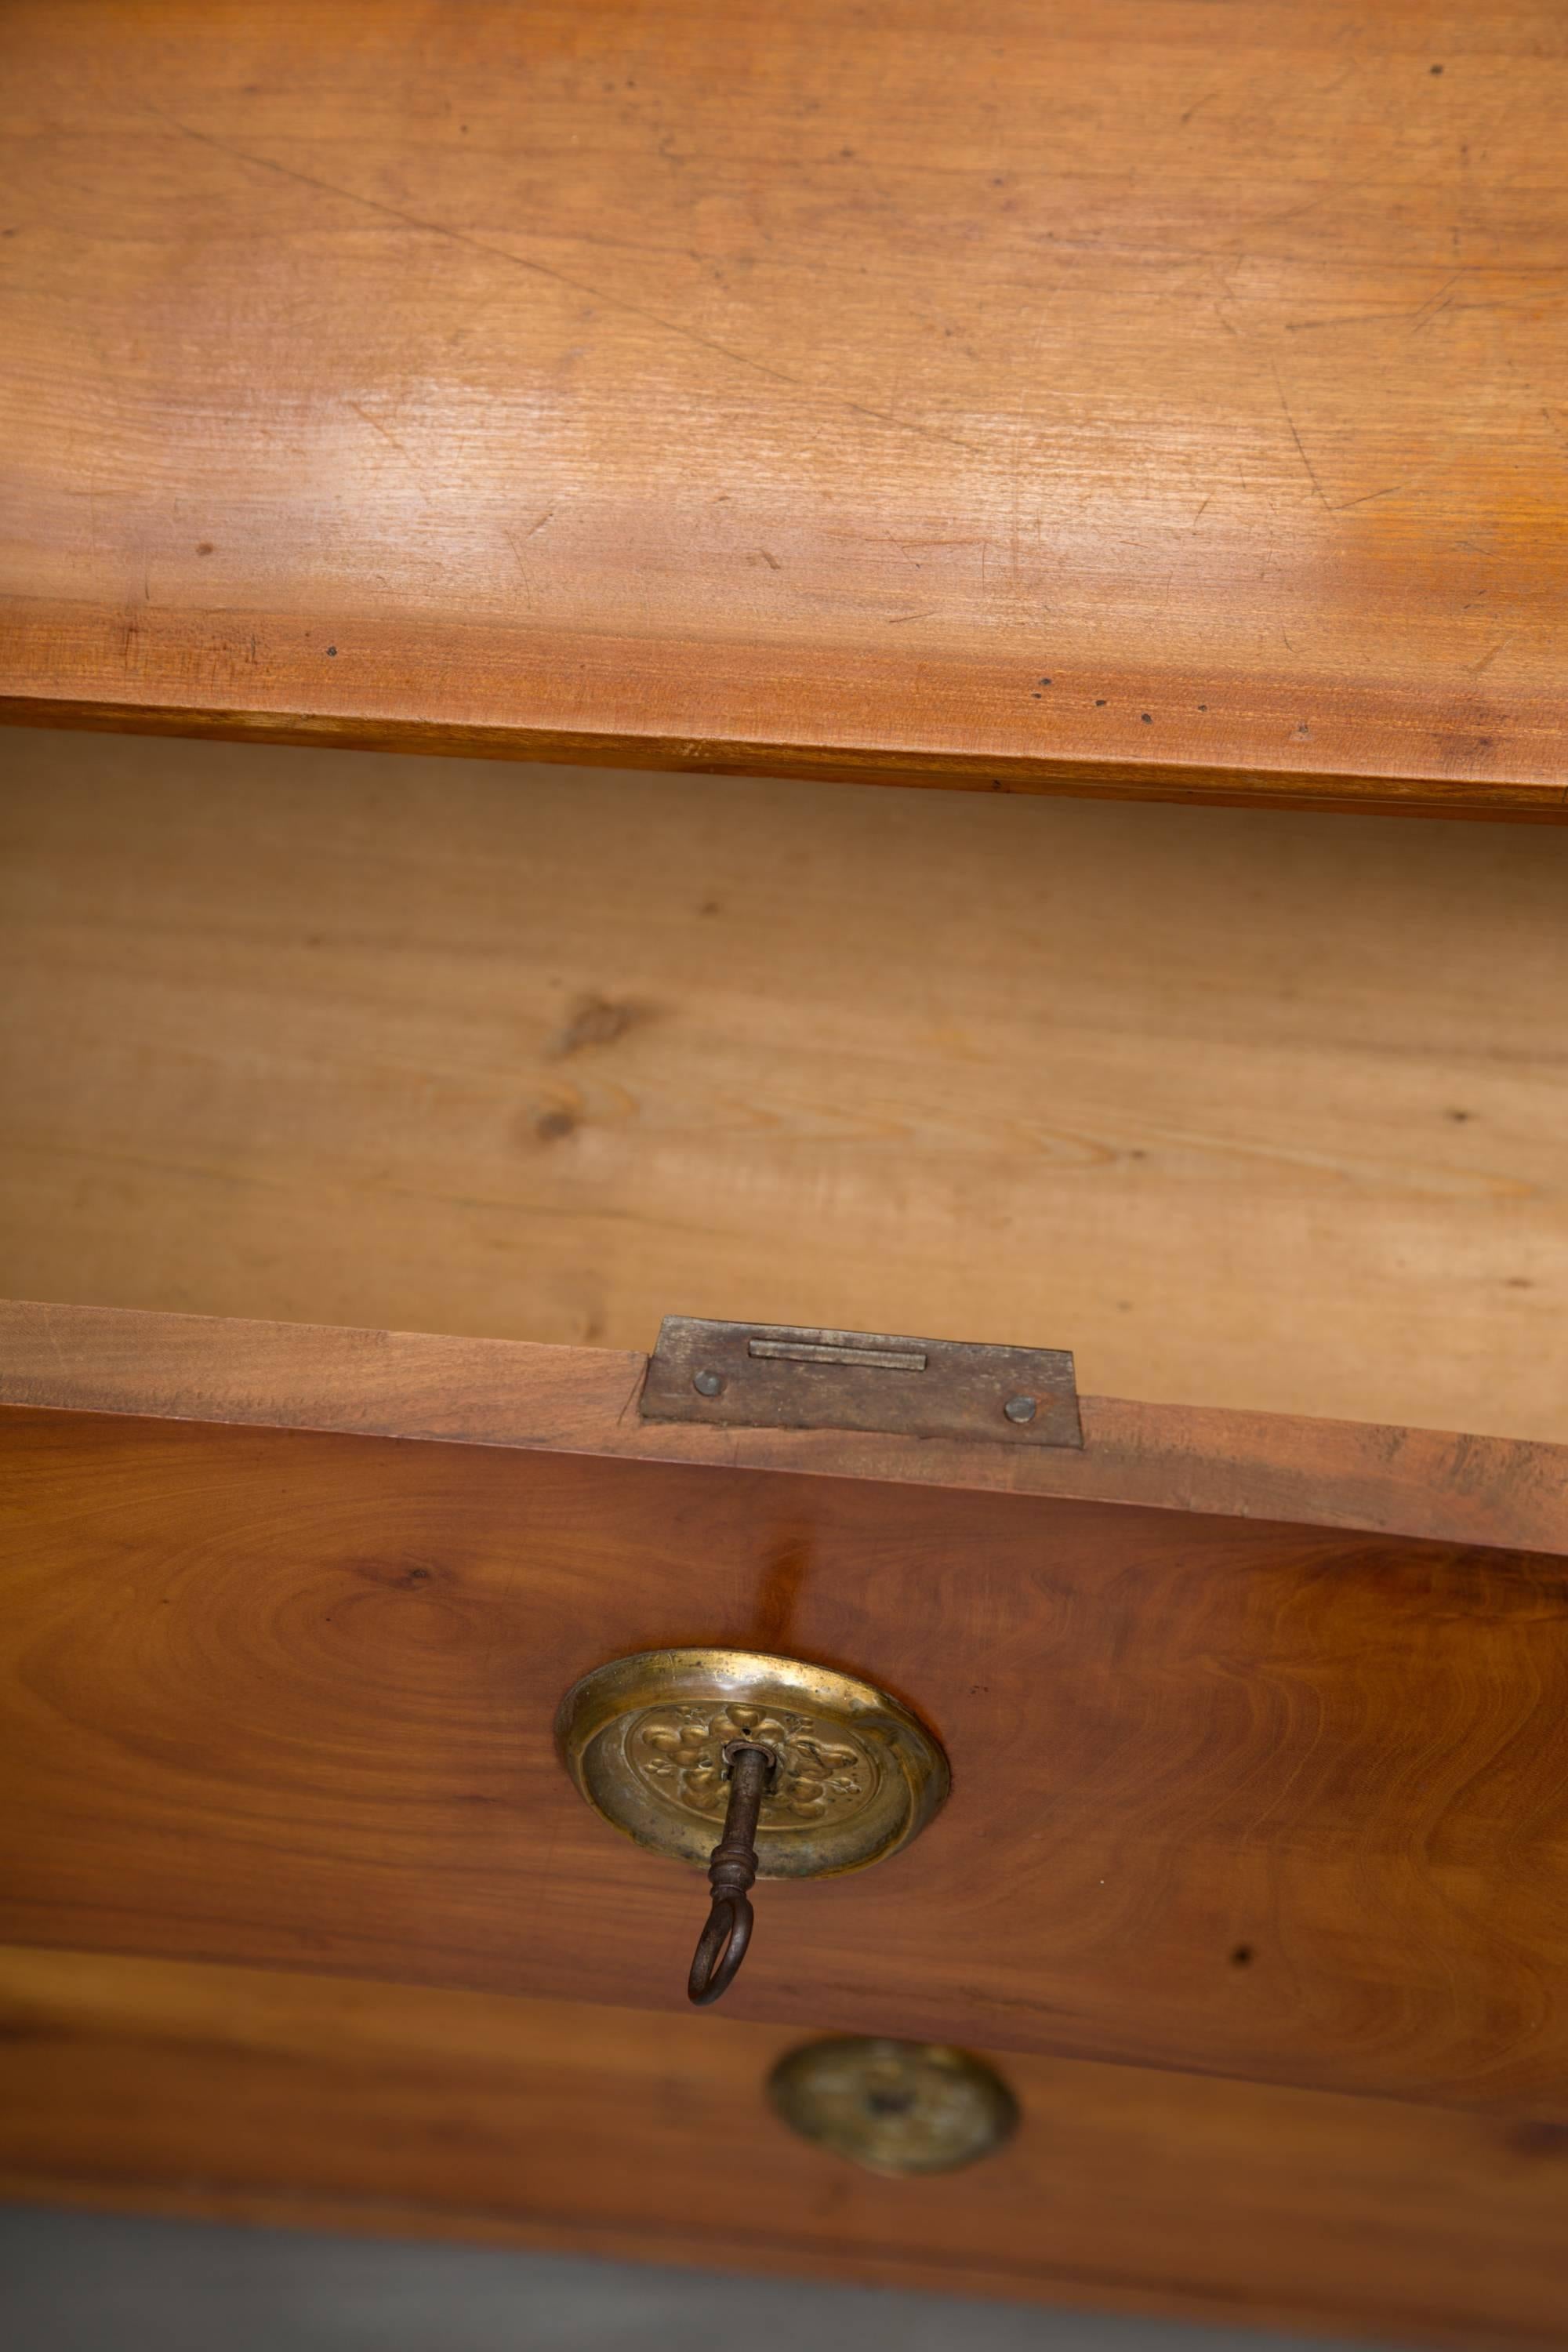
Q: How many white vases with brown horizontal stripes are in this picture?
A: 0